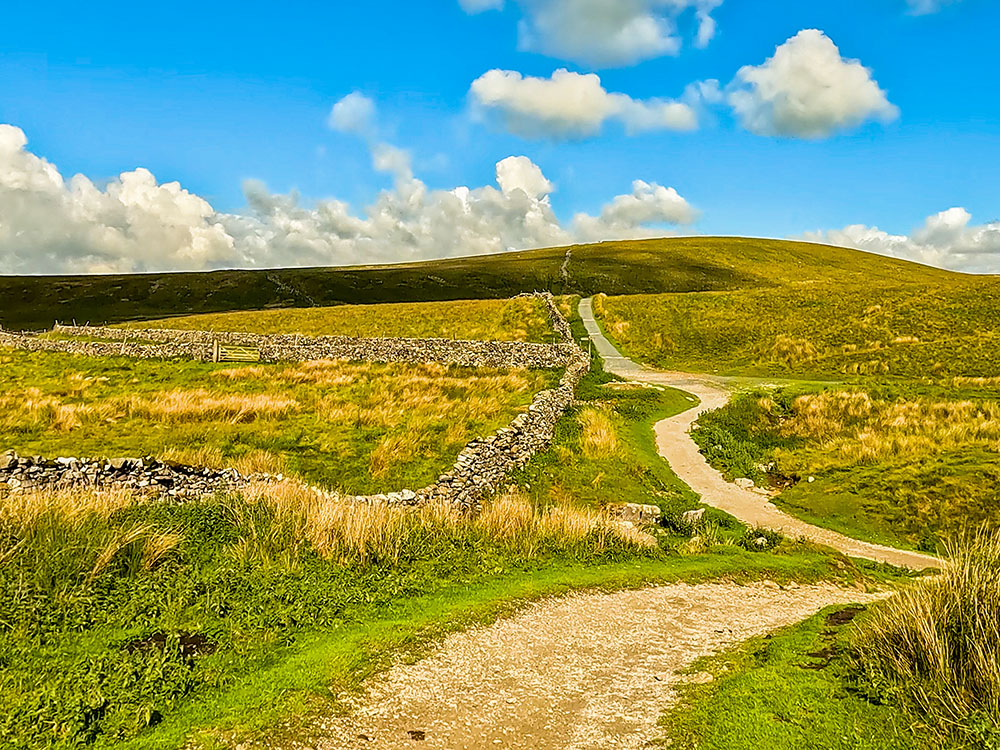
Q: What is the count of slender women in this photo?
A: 0